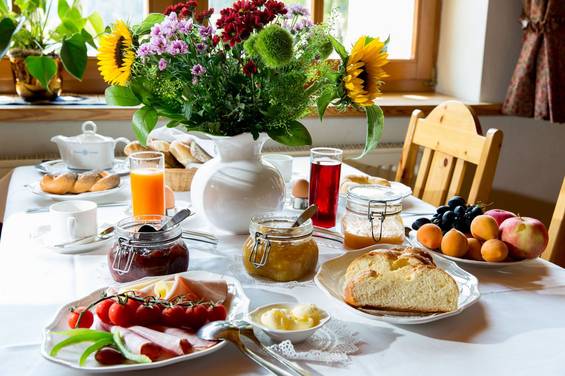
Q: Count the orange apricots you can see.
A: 5